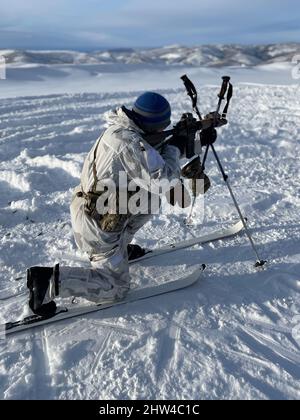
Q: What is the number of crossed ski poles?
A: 2